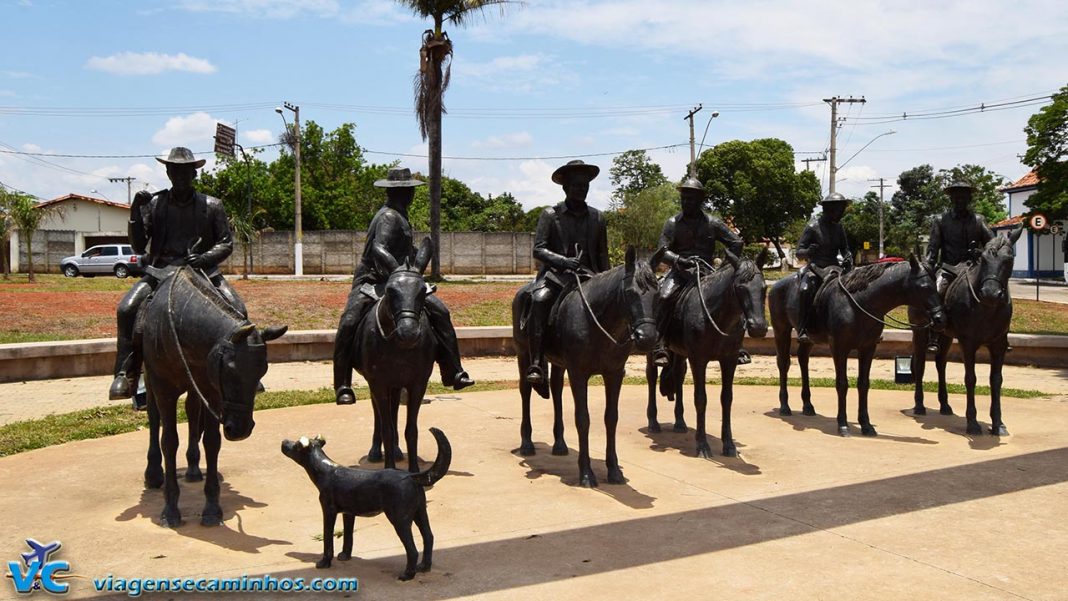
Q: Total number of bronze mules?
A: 6